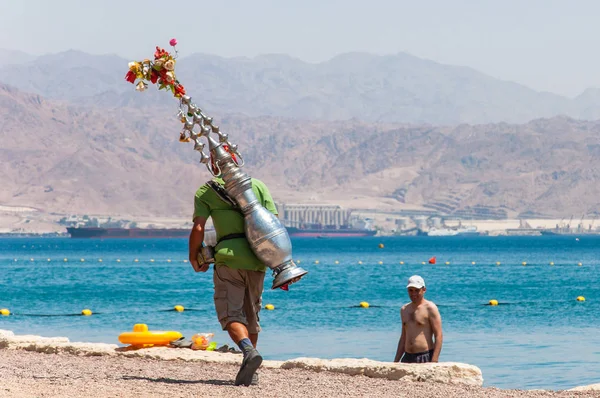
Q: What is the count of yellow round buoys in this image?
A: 7